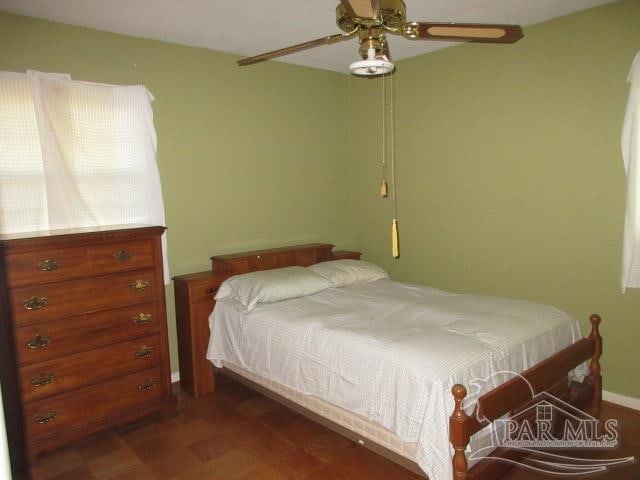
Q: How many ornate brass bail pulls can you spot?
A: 10